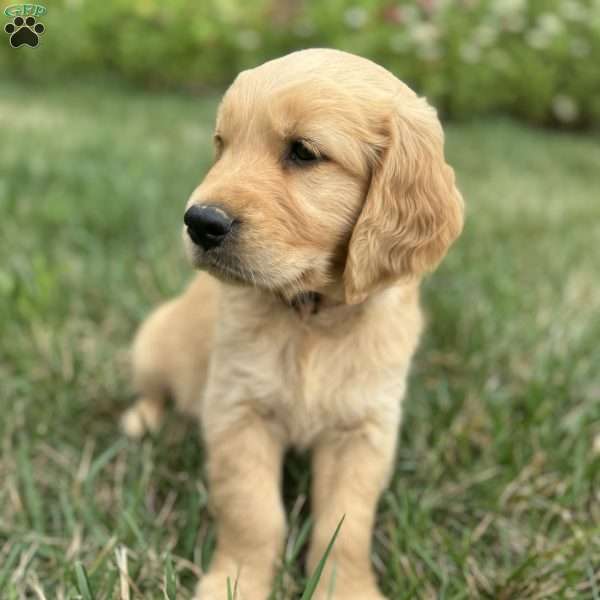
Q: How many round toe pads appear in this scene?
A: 4